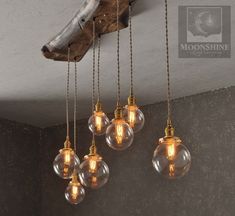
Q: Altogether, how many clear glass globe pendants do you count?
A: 7